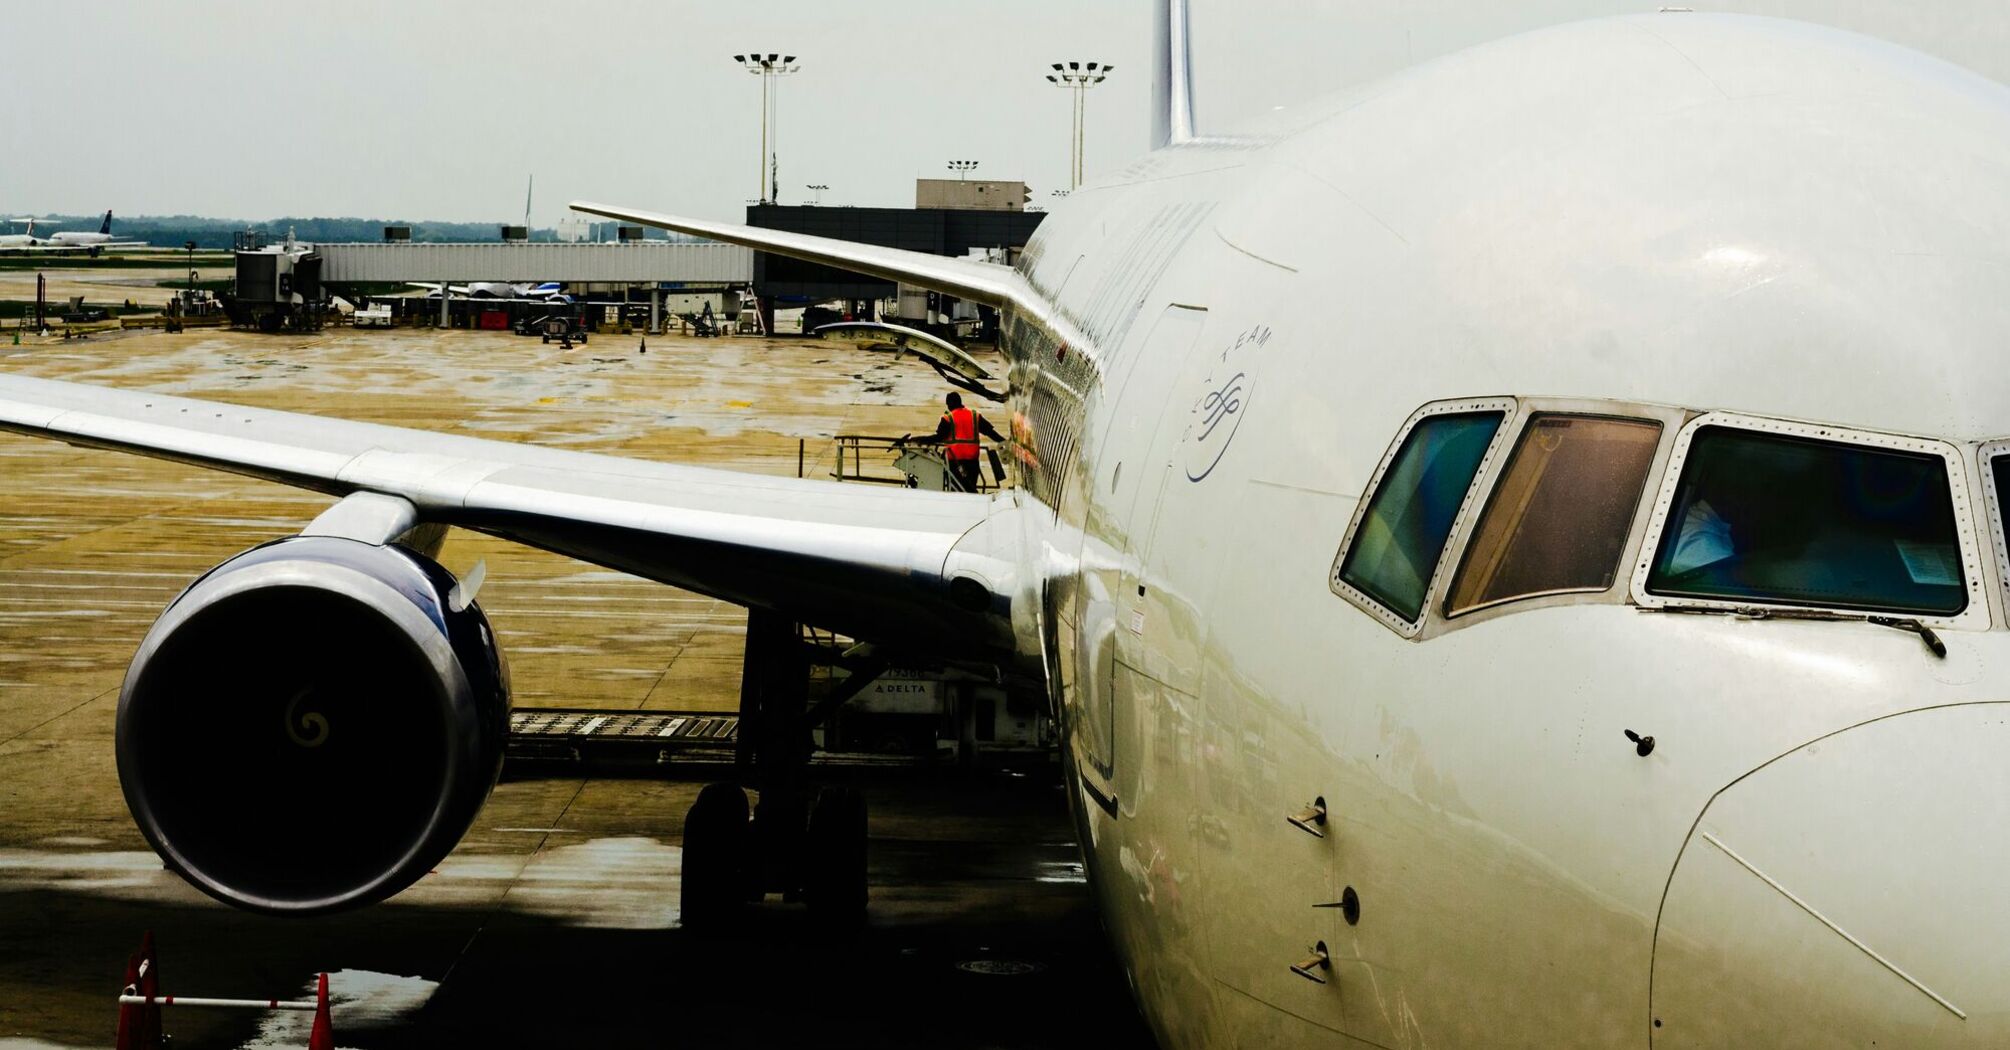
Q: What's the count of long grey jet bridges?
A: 1